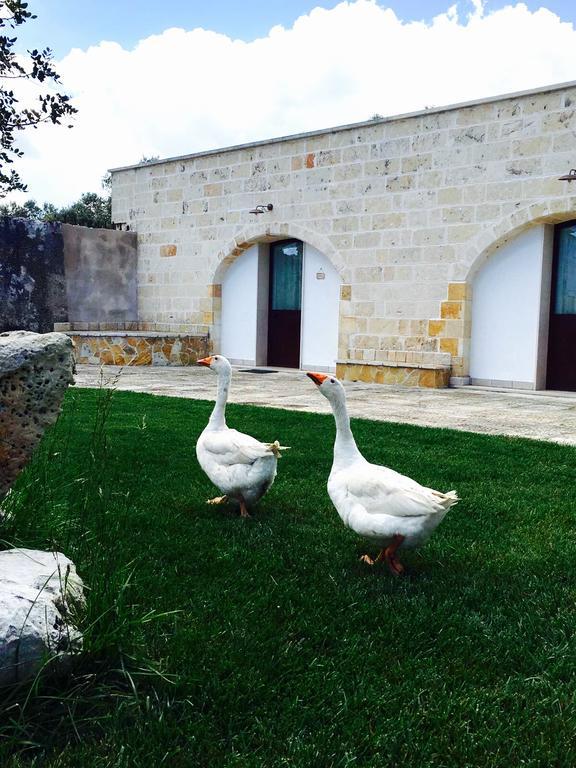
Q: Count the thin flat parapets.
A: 1